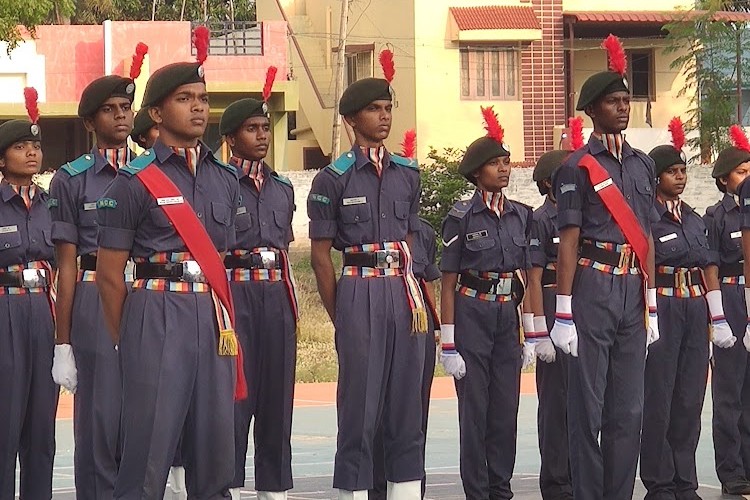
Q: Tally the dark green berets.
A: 11